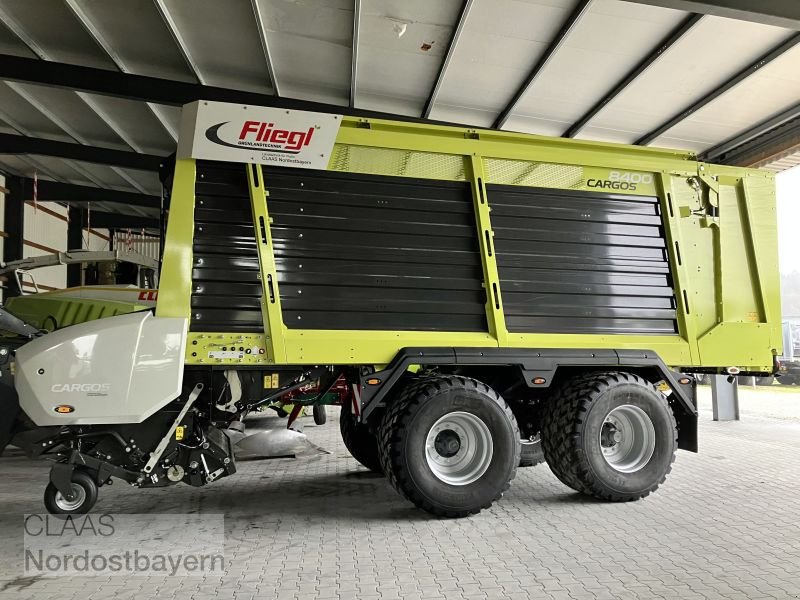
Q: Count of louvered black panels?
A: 3